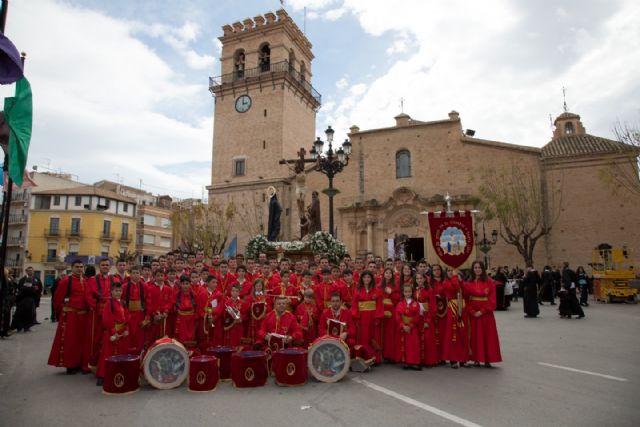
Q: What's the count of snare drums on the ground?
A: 5